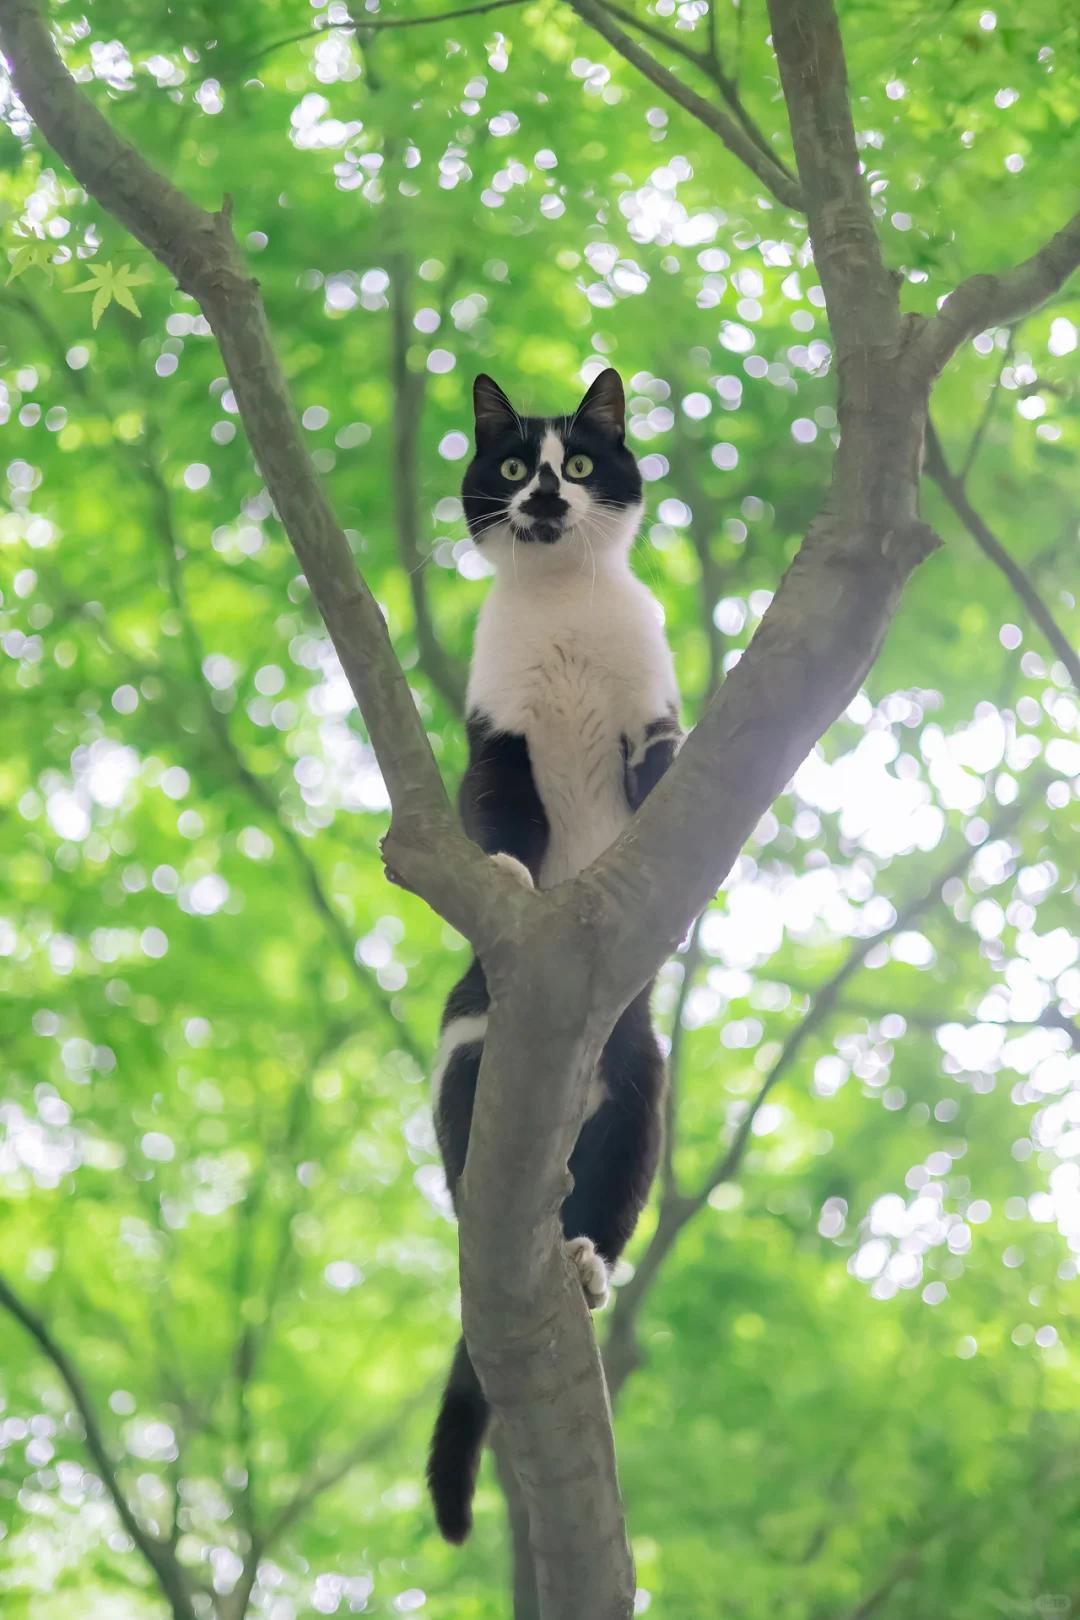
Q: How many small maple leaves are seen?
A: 2